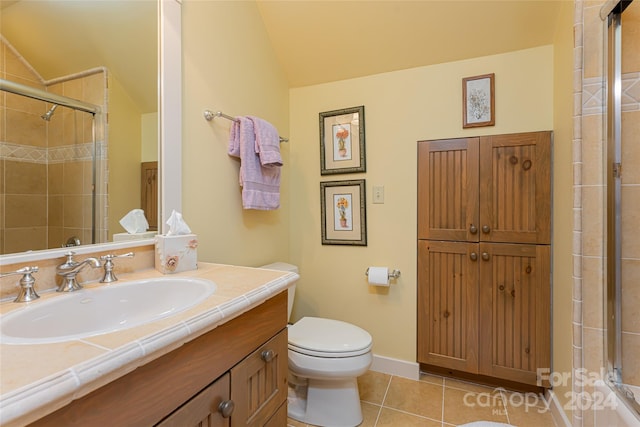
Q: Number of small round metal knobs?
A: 6